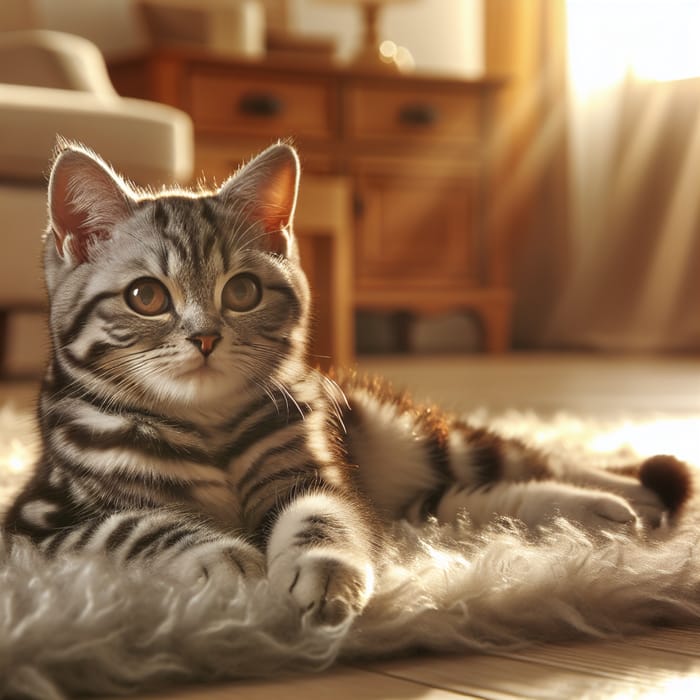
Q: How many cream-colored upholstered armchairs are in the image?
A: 1